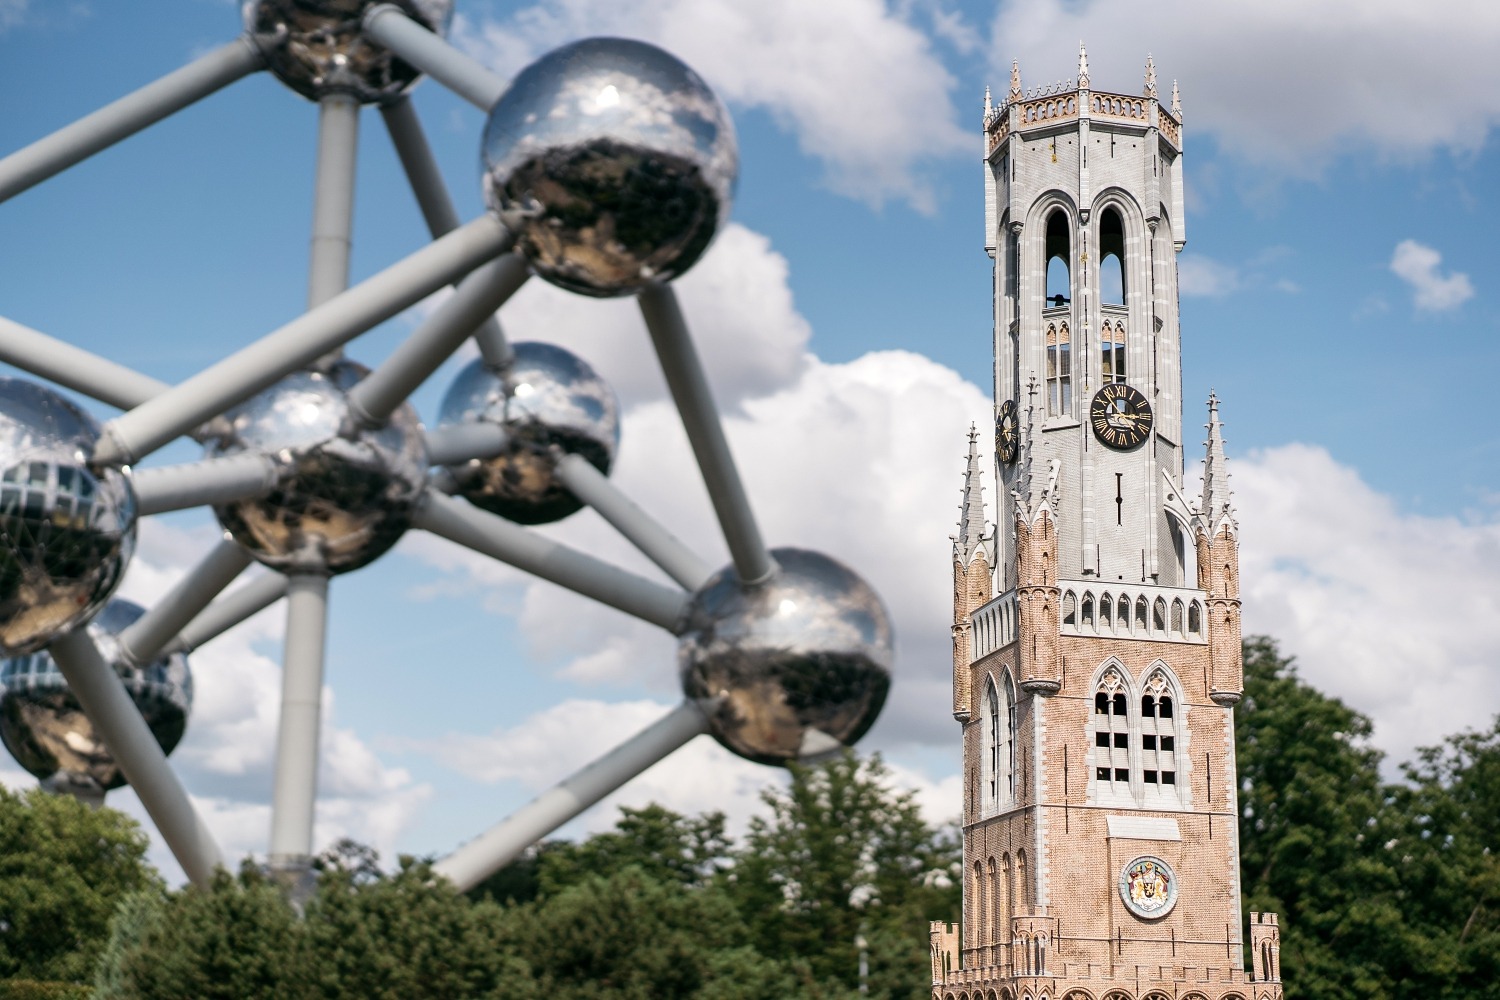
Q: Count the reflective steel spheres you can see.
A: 7